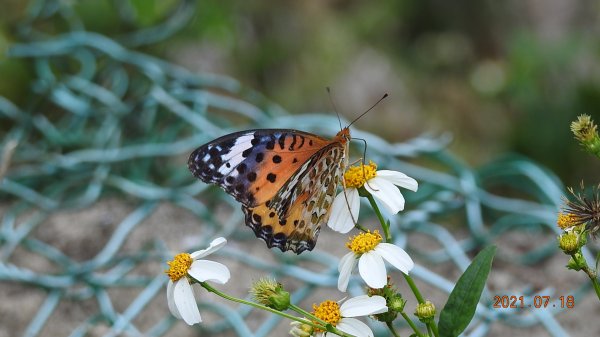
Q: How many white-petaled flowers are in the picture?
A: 4